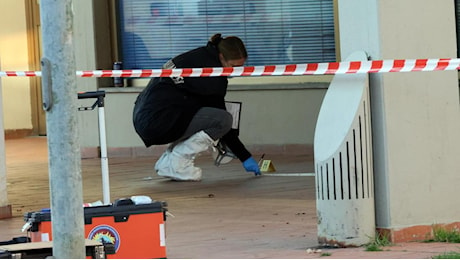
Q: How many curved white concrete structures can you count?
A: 1